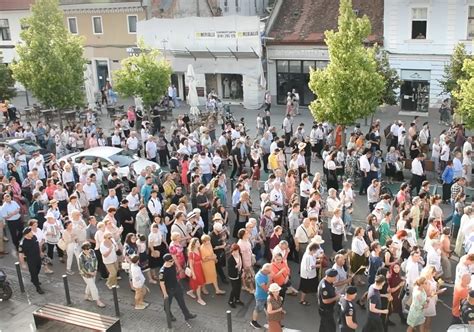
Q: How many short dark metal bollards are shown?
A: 5